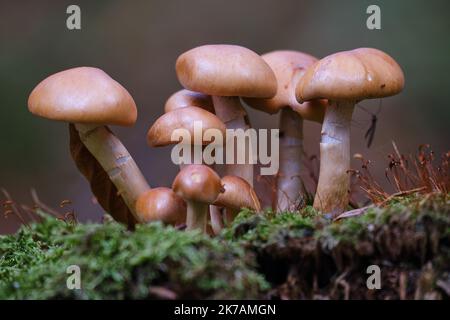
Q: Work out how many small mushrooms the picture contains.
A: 3